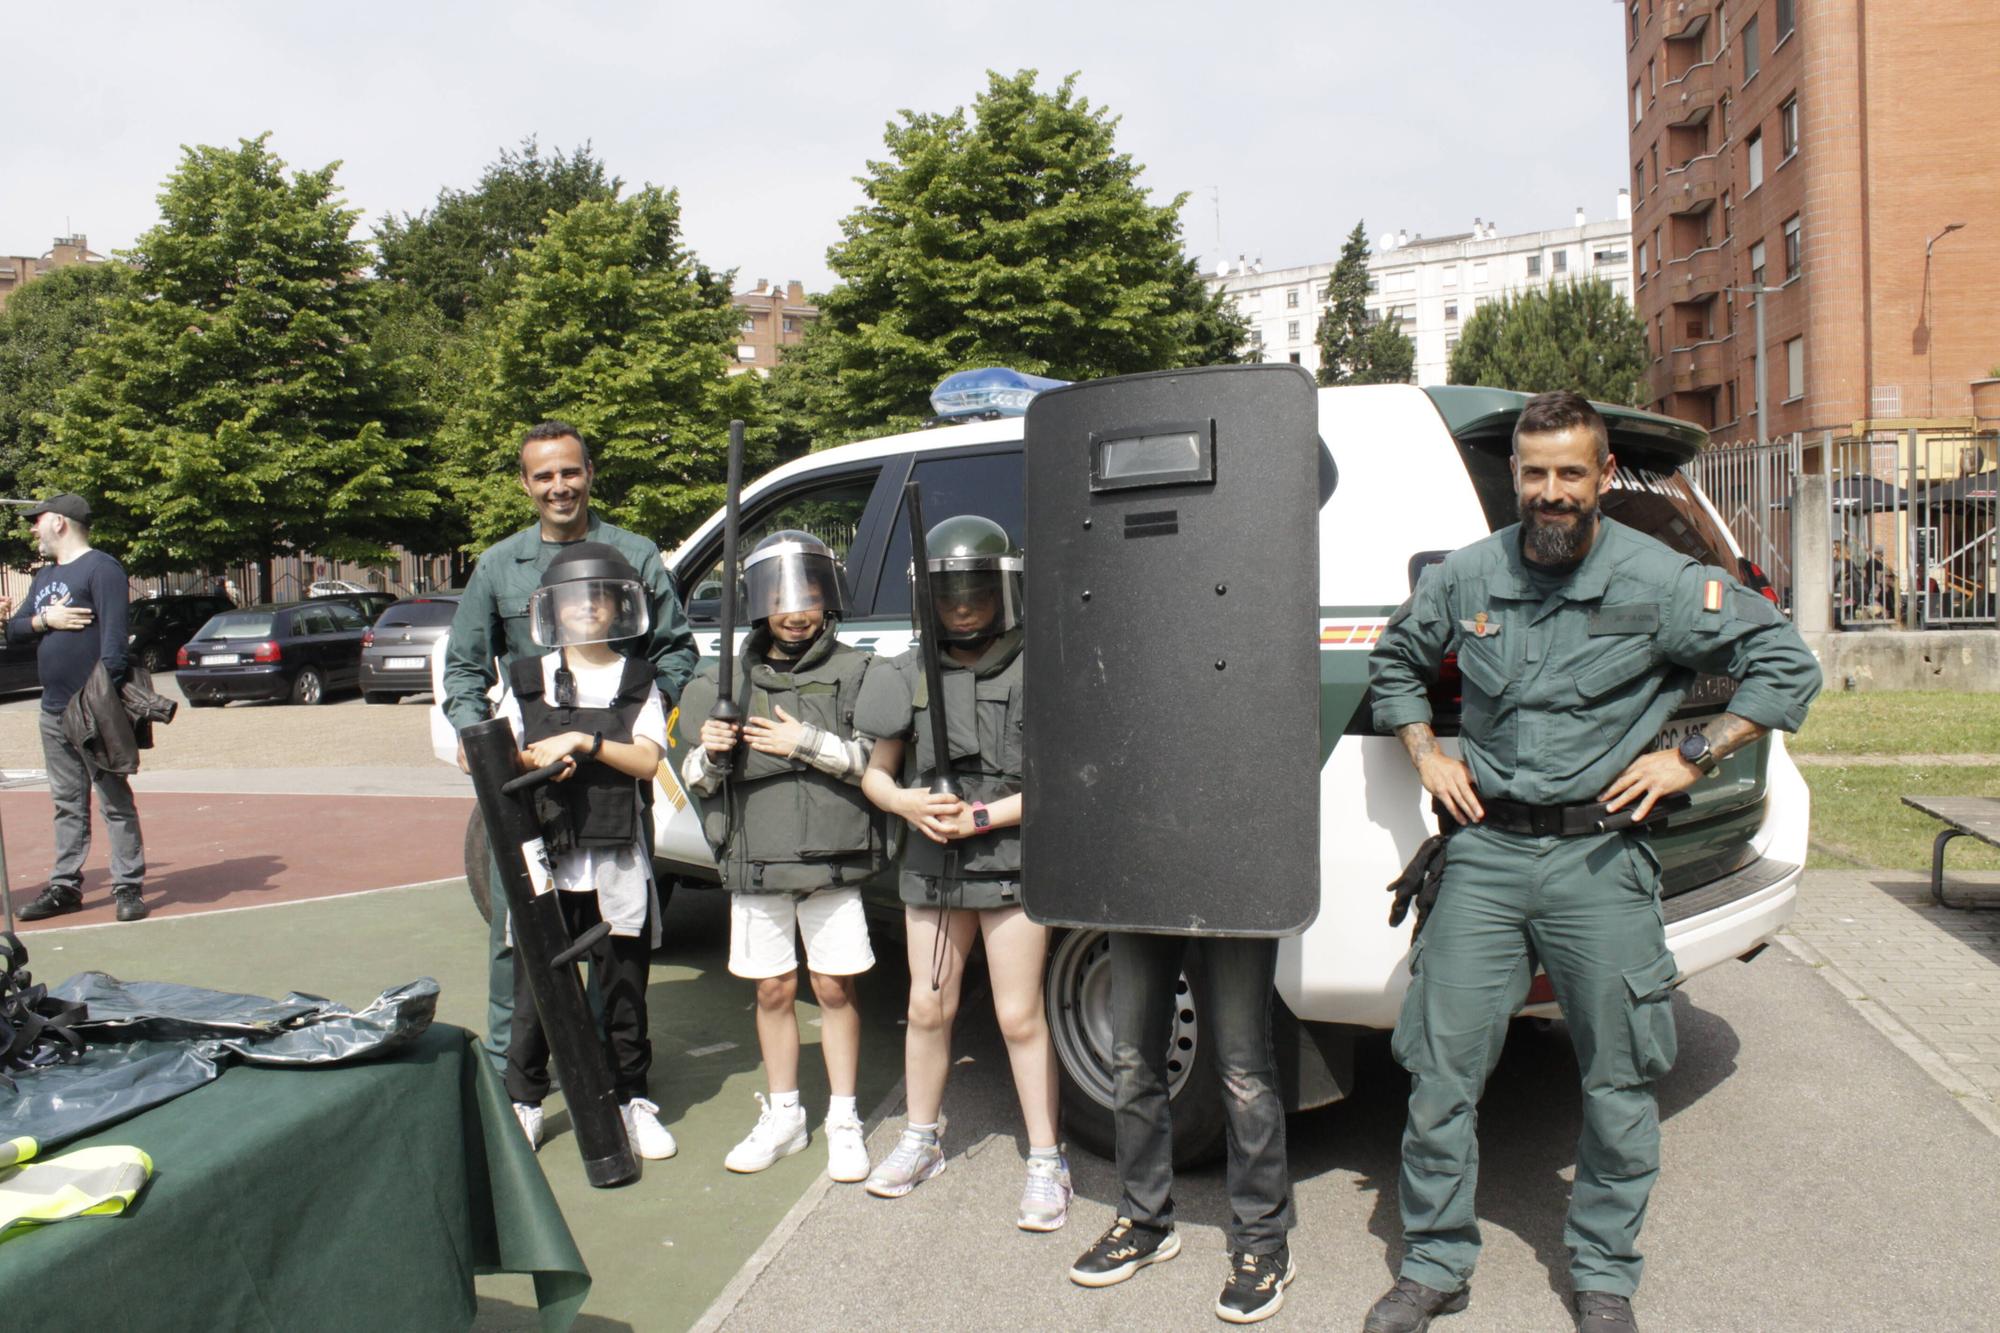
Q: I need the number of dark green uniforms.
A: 2